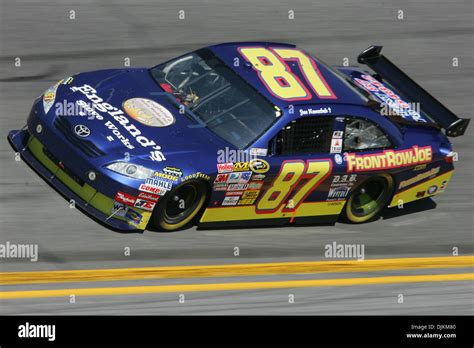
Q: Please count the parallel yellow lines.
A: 2